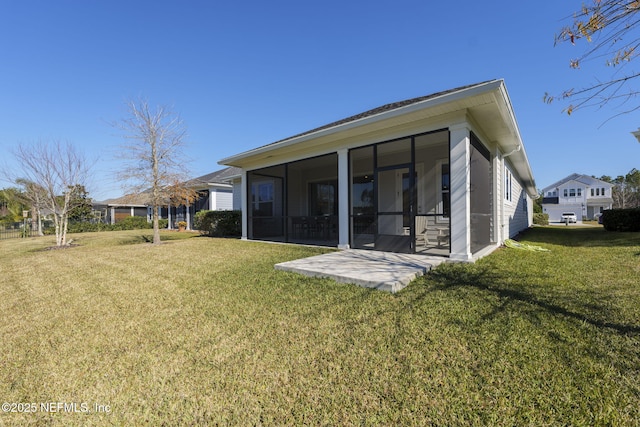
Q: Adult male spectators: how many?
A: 0